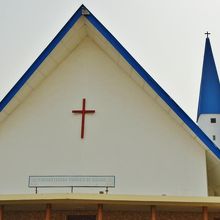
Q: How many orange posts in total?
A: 5